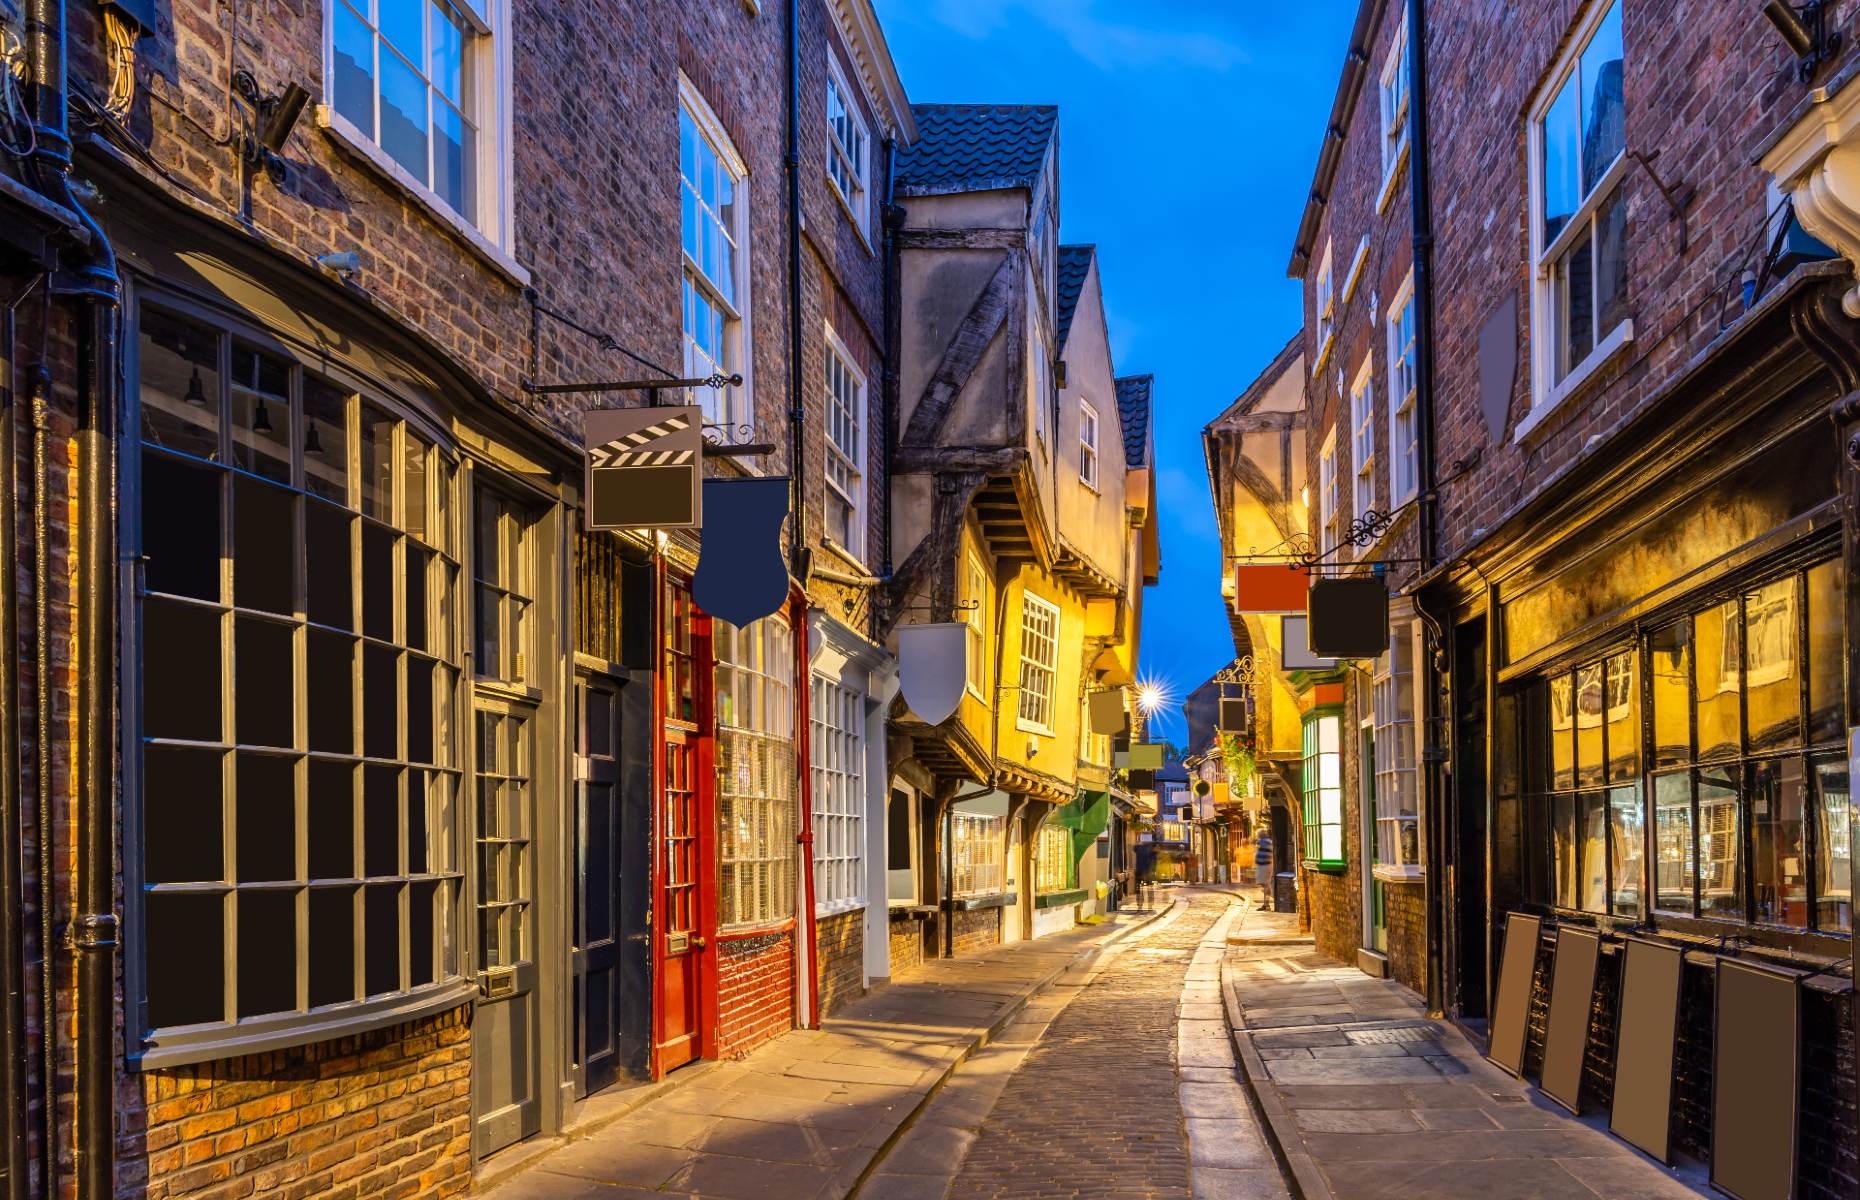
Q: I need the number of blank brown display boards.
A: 4